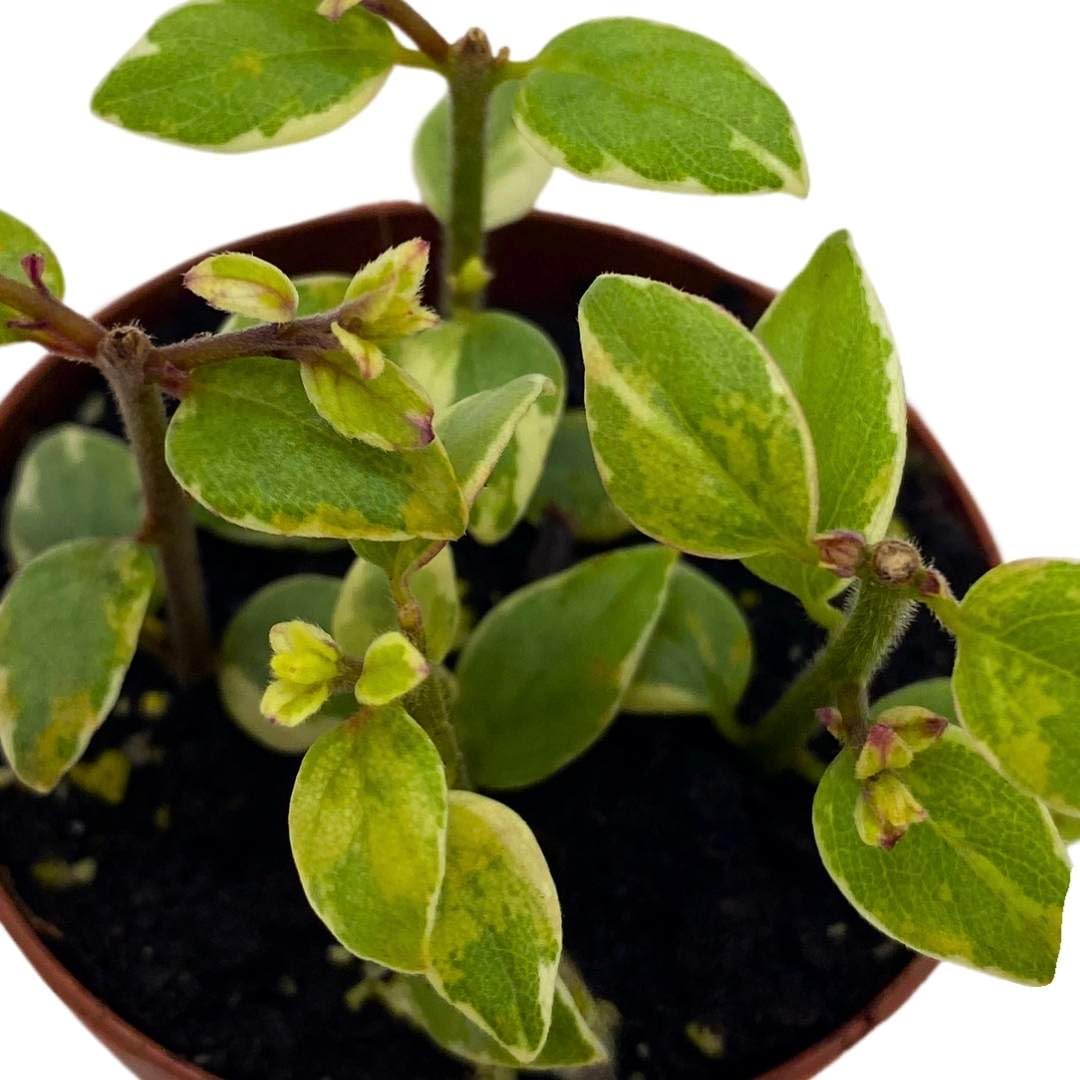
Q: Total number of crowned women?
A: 0